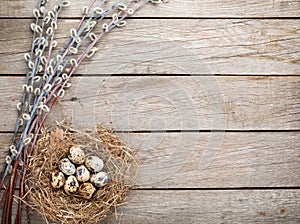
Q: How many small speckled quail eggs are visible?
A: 8